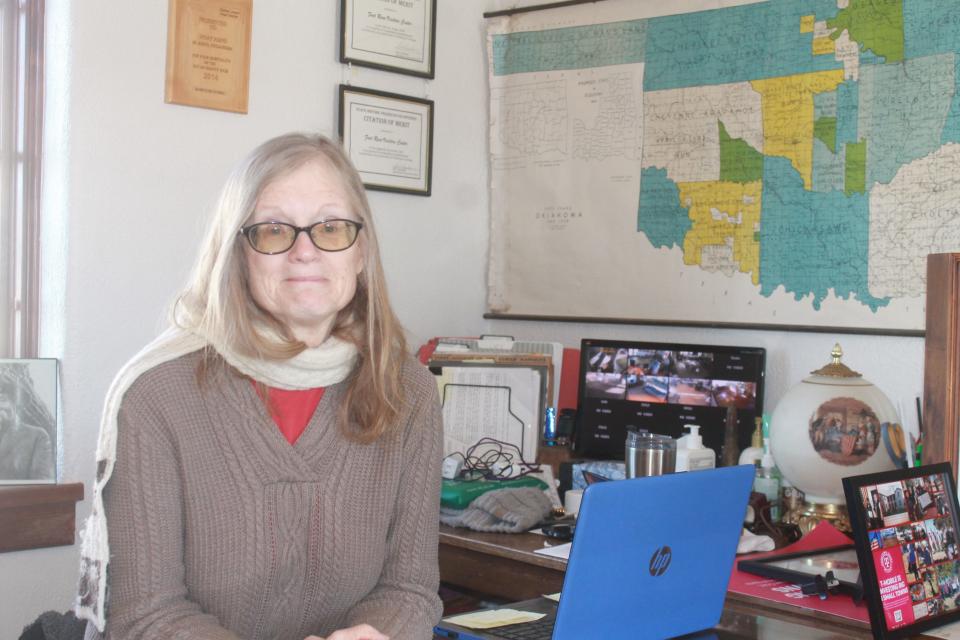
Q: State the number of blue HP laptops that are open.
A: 1